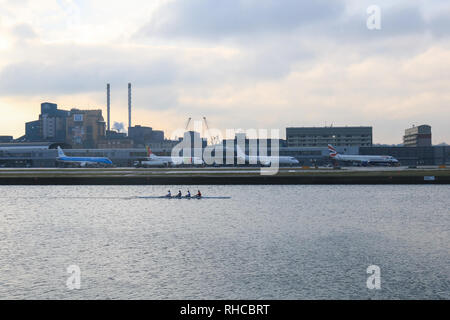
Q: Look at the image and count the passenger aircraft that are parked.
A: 4